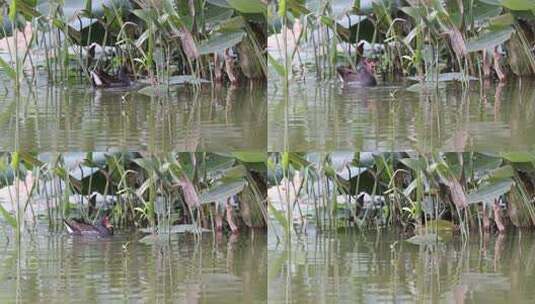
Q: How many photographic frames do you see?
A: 4